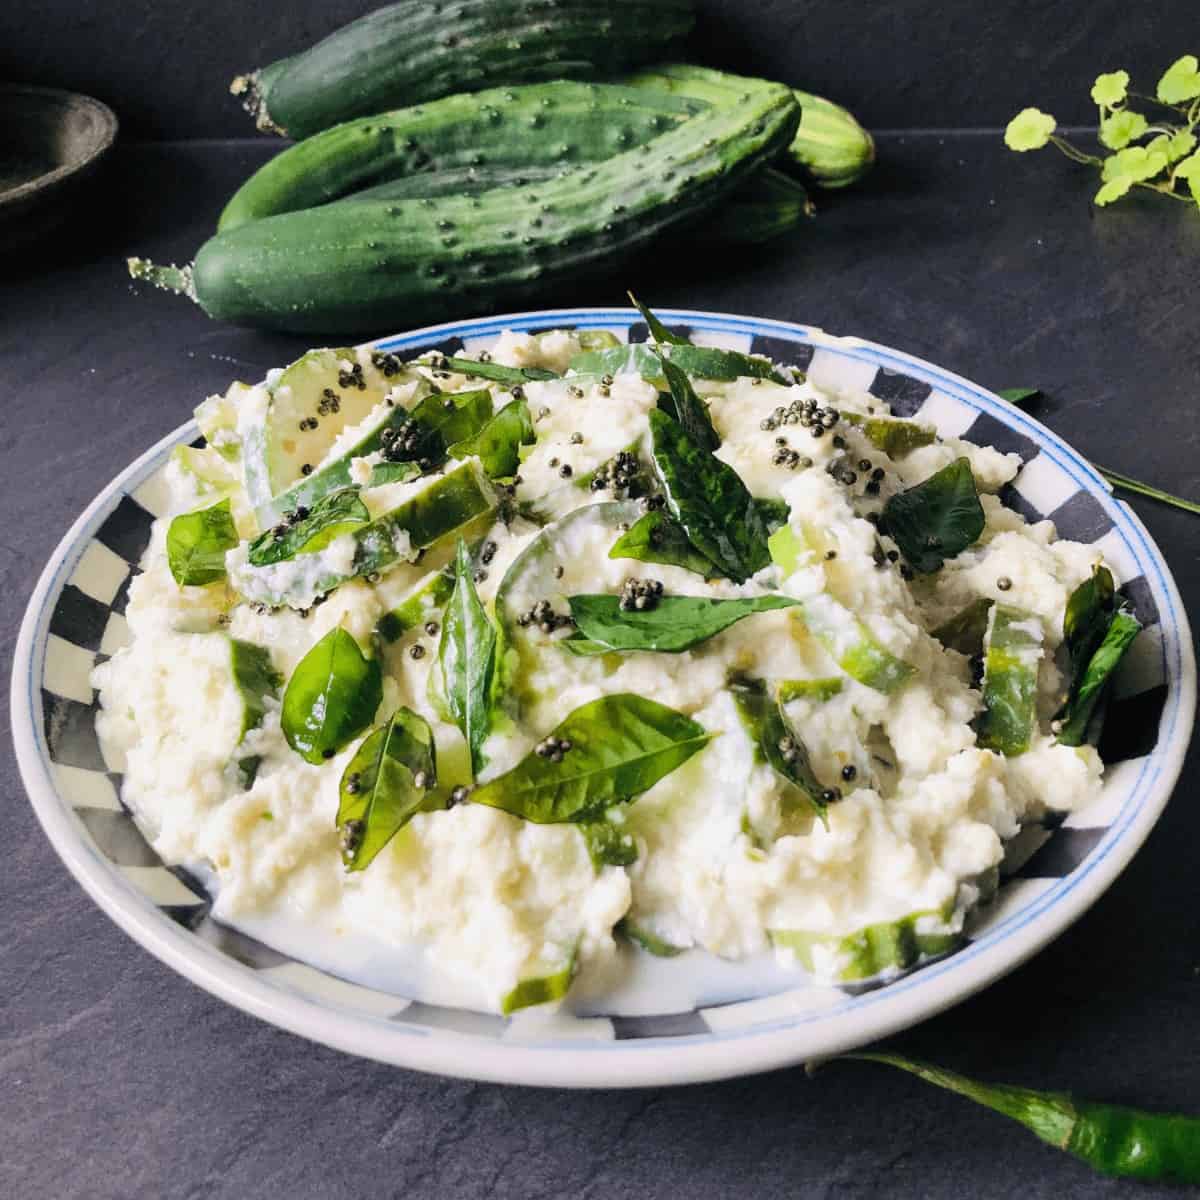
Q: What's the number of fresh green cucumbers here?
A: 5